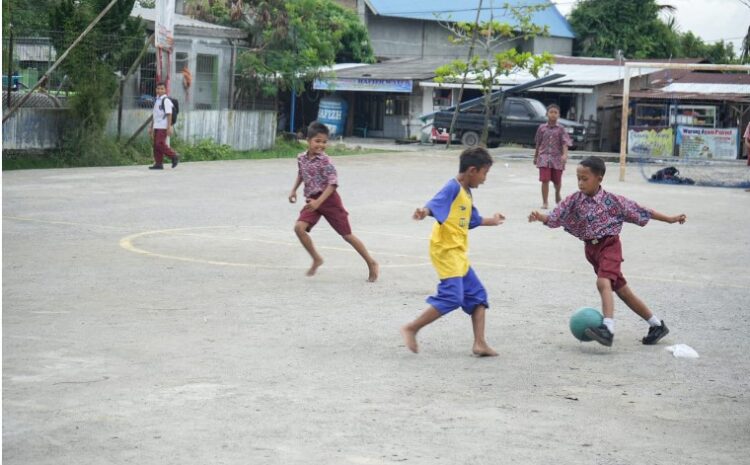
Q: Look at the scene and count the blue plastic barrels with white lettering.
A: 1